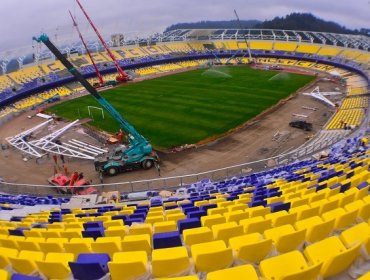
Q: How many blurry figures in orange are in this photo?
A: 3